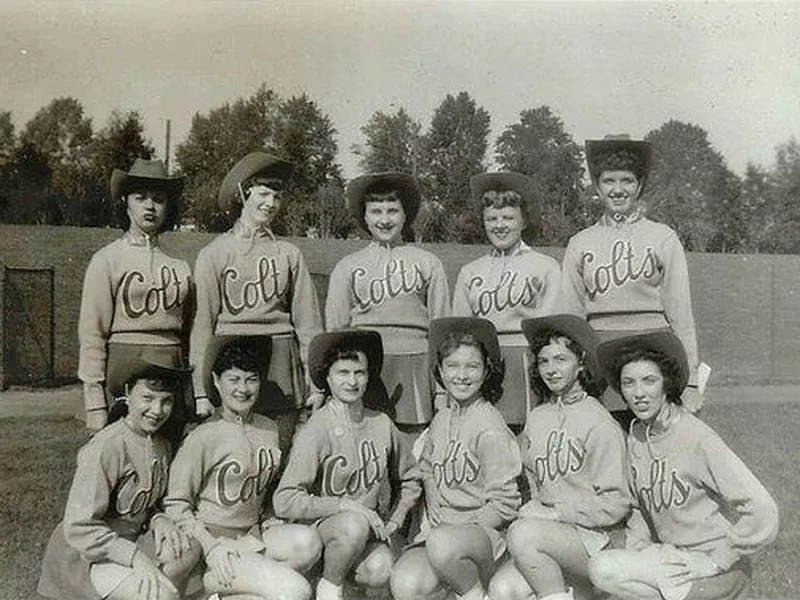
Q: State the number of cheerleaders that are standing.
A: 5